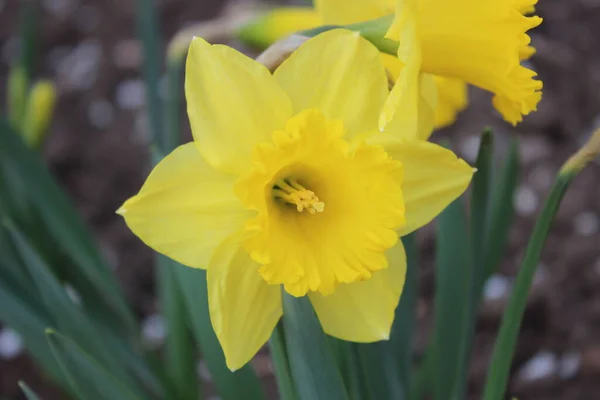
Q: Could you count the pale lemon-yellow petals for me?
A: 6